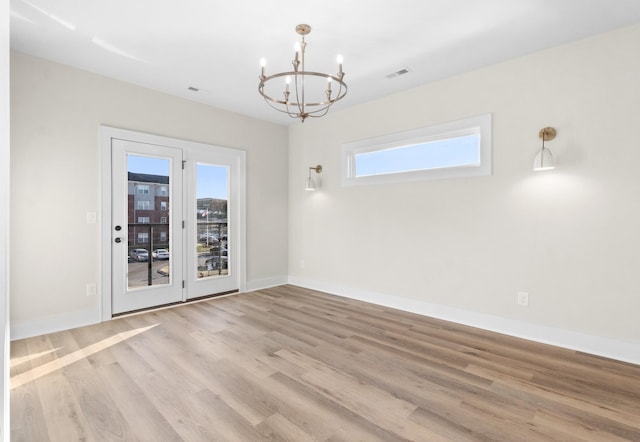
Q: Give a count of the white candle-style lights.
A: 5